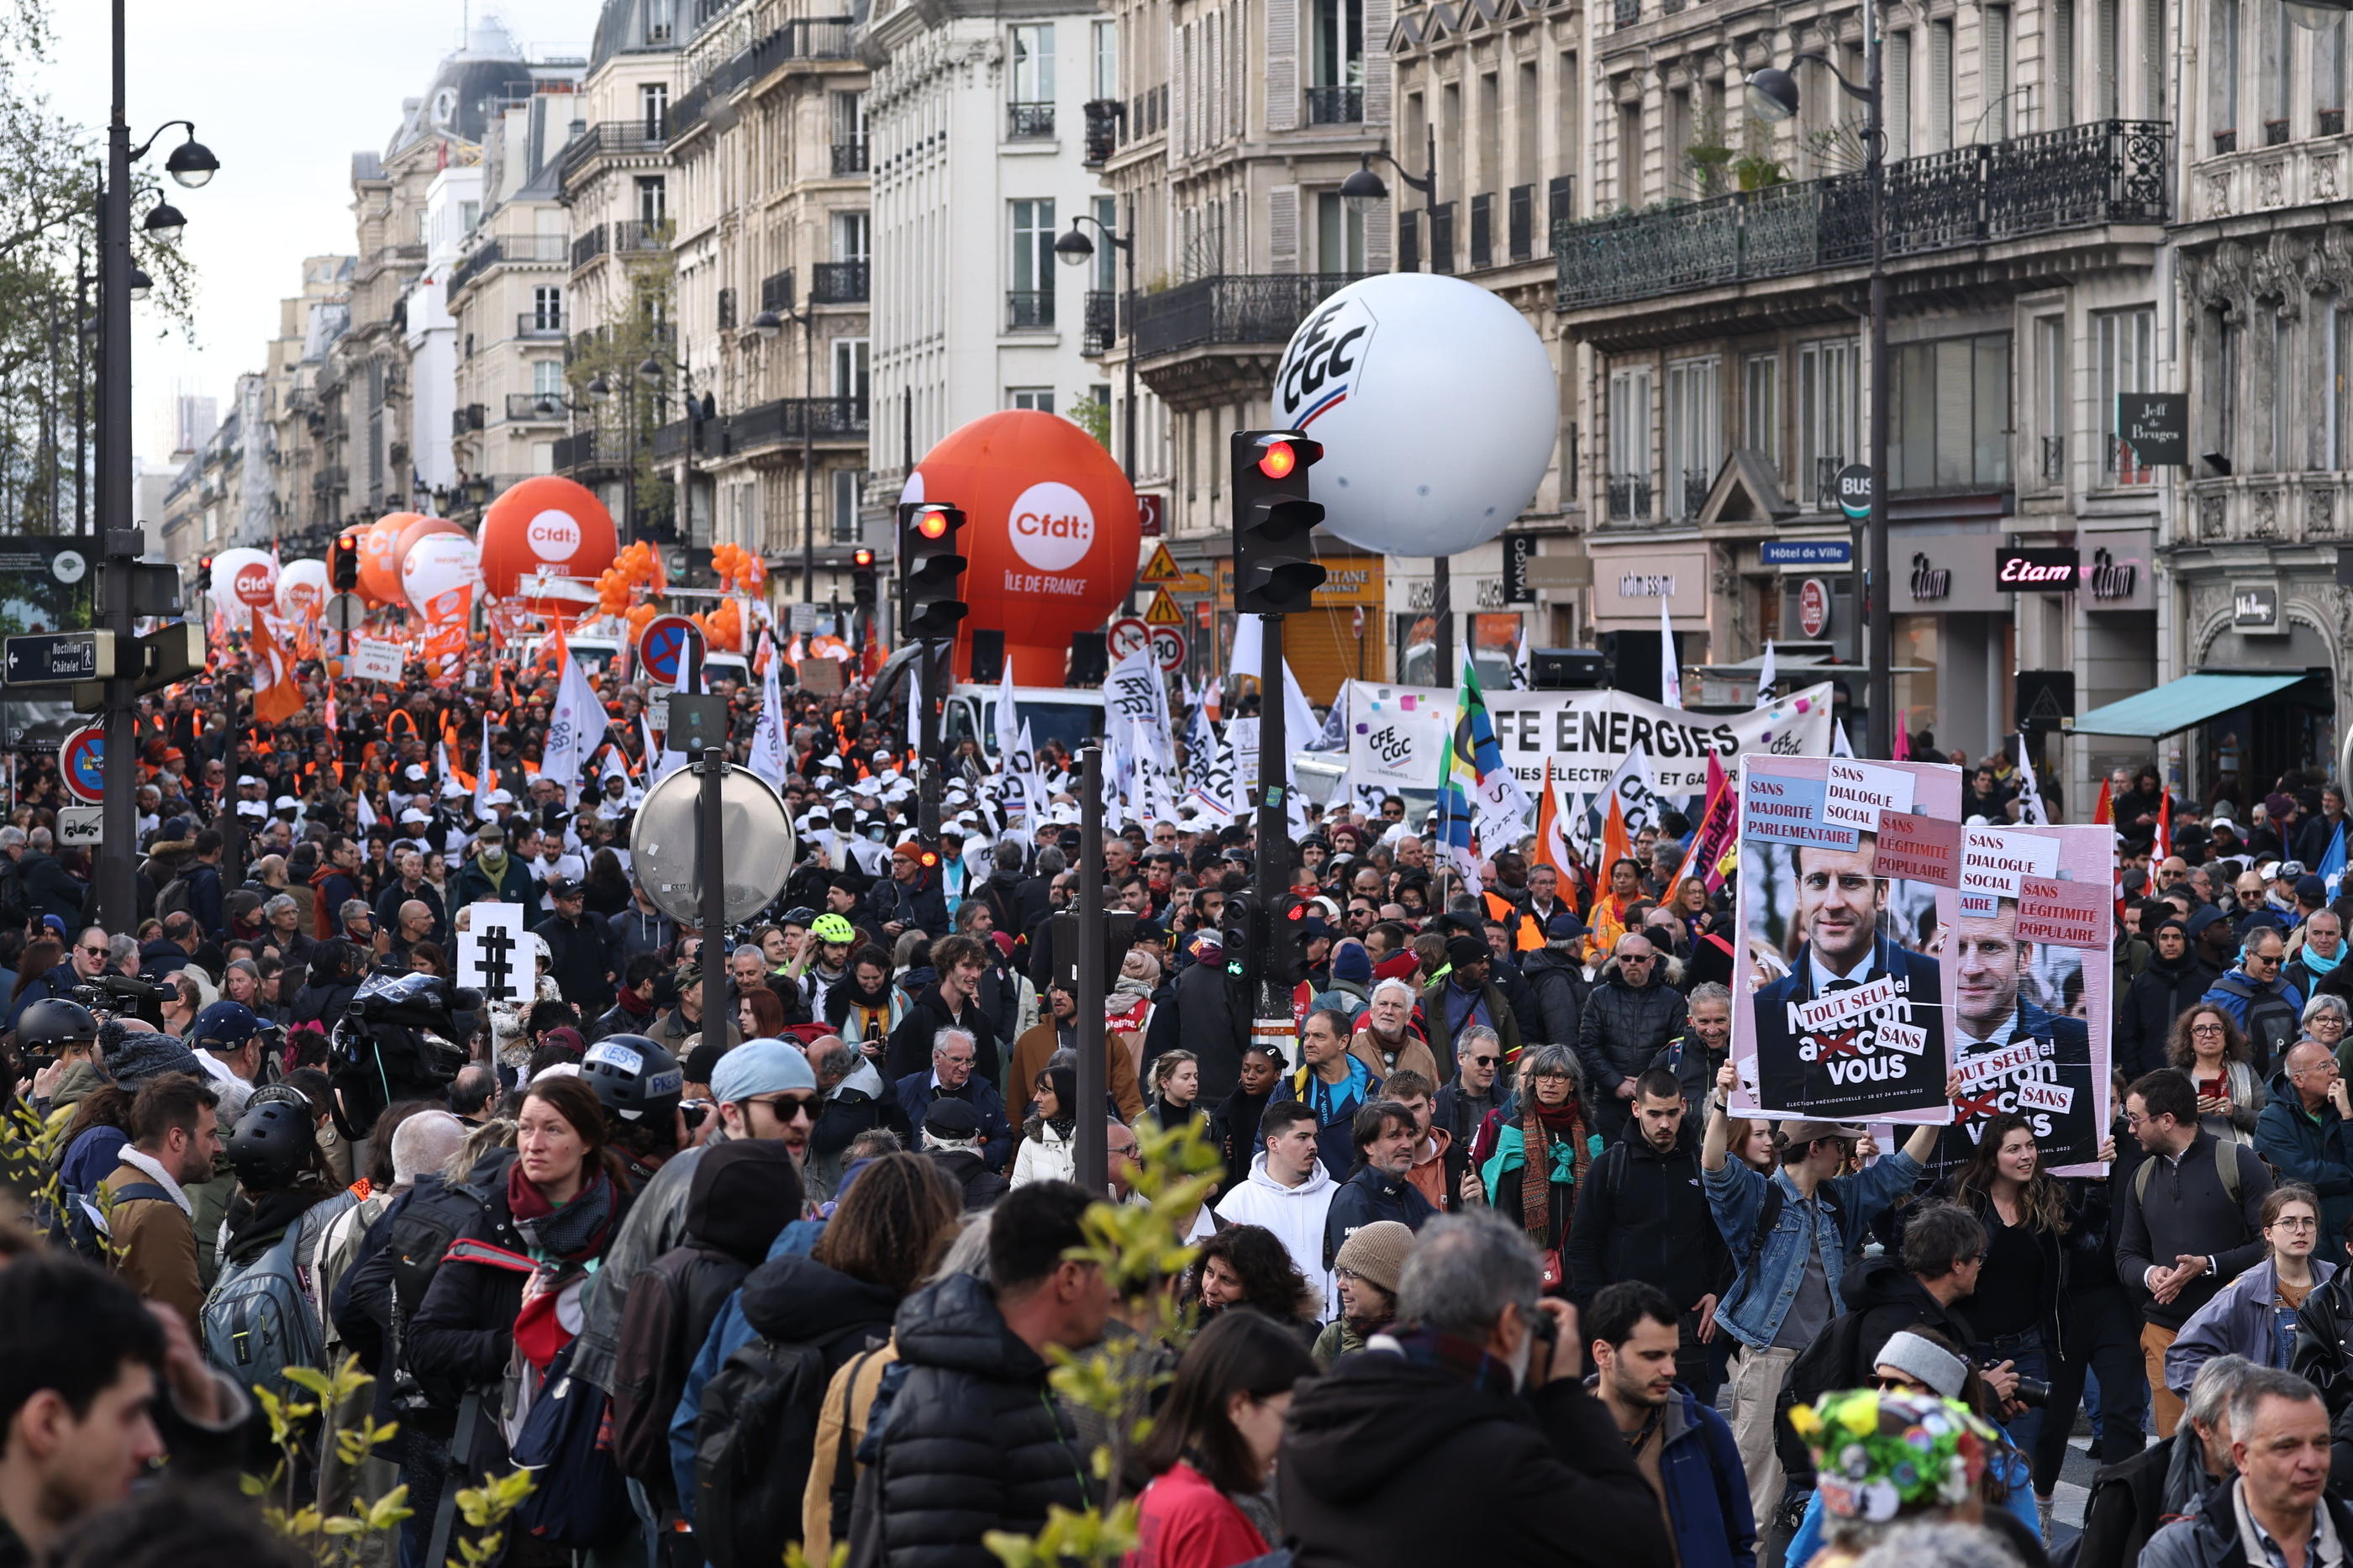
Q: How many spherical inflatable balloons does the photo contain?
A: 9